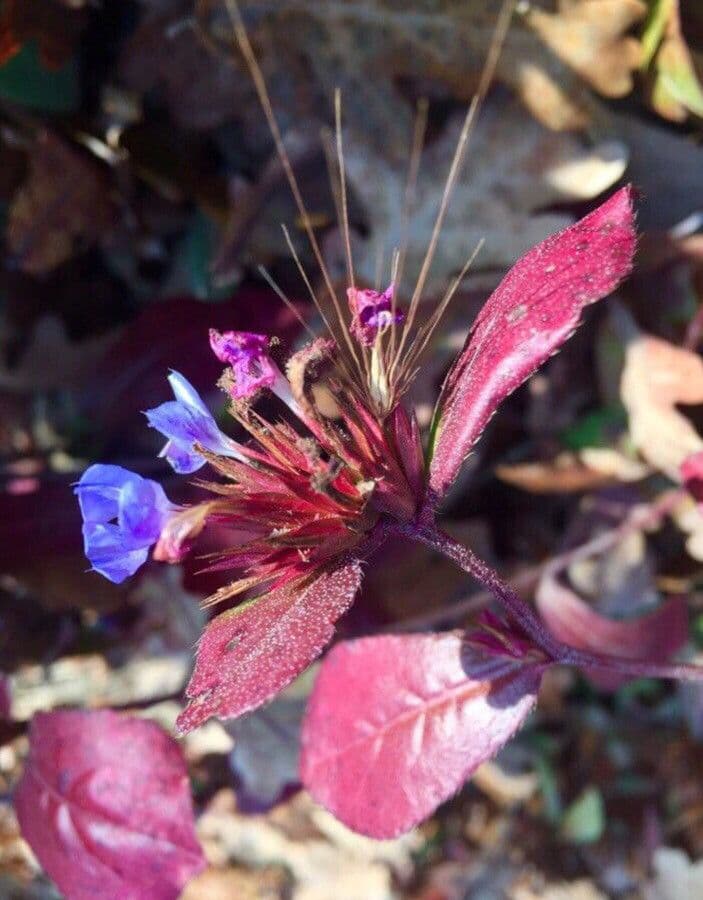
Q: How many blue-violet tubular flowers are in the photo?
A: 2